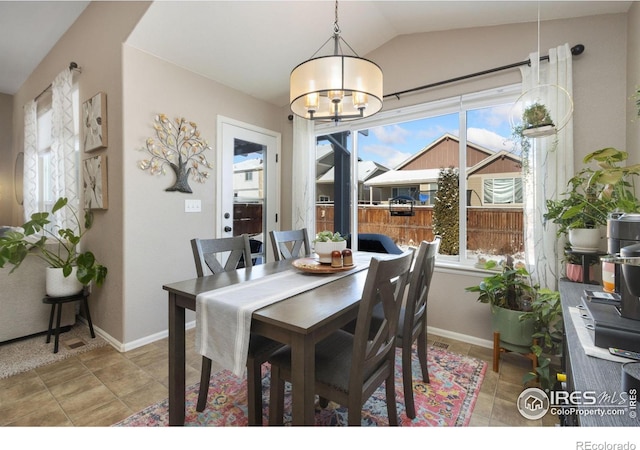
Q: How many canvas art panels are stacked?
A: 2